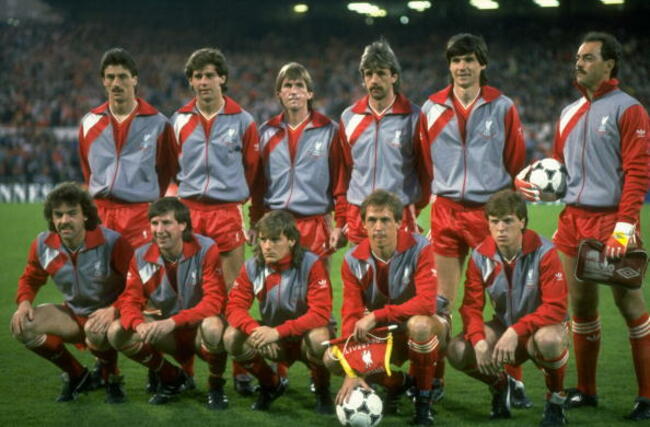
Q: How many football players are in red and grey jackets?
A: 11